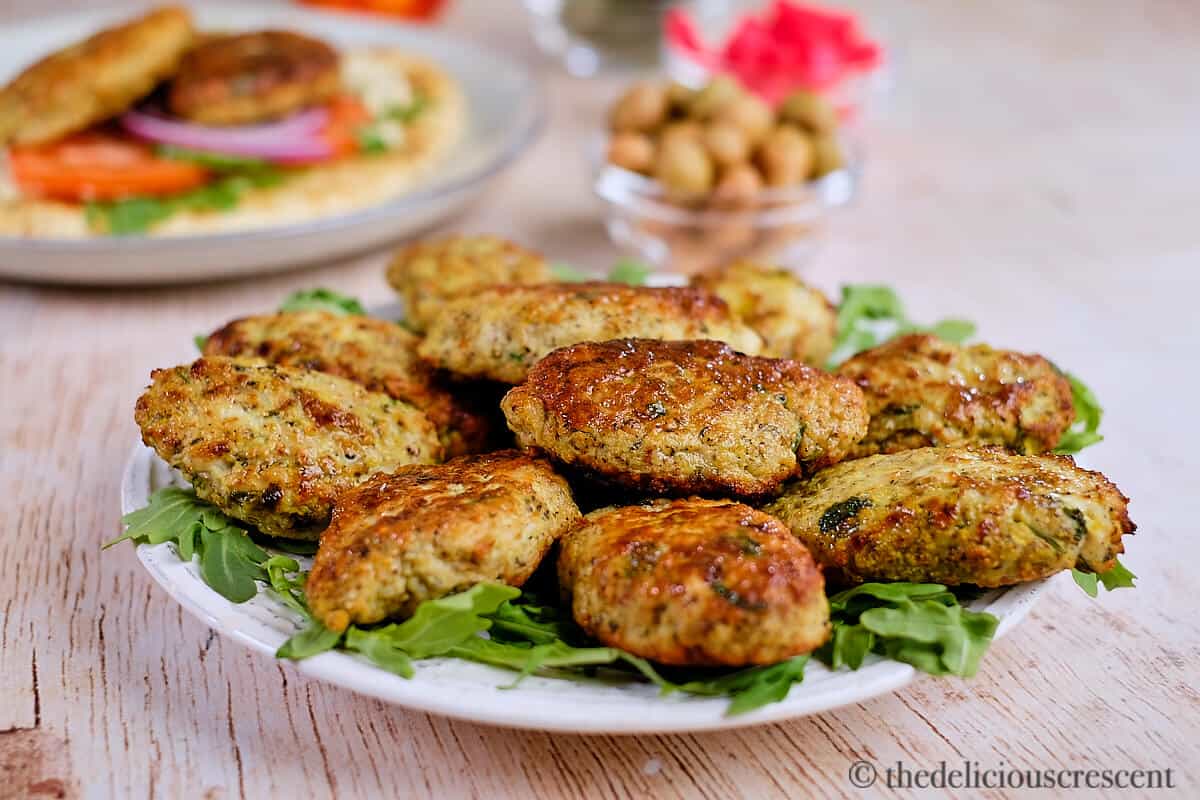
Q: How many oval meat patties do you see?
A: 12